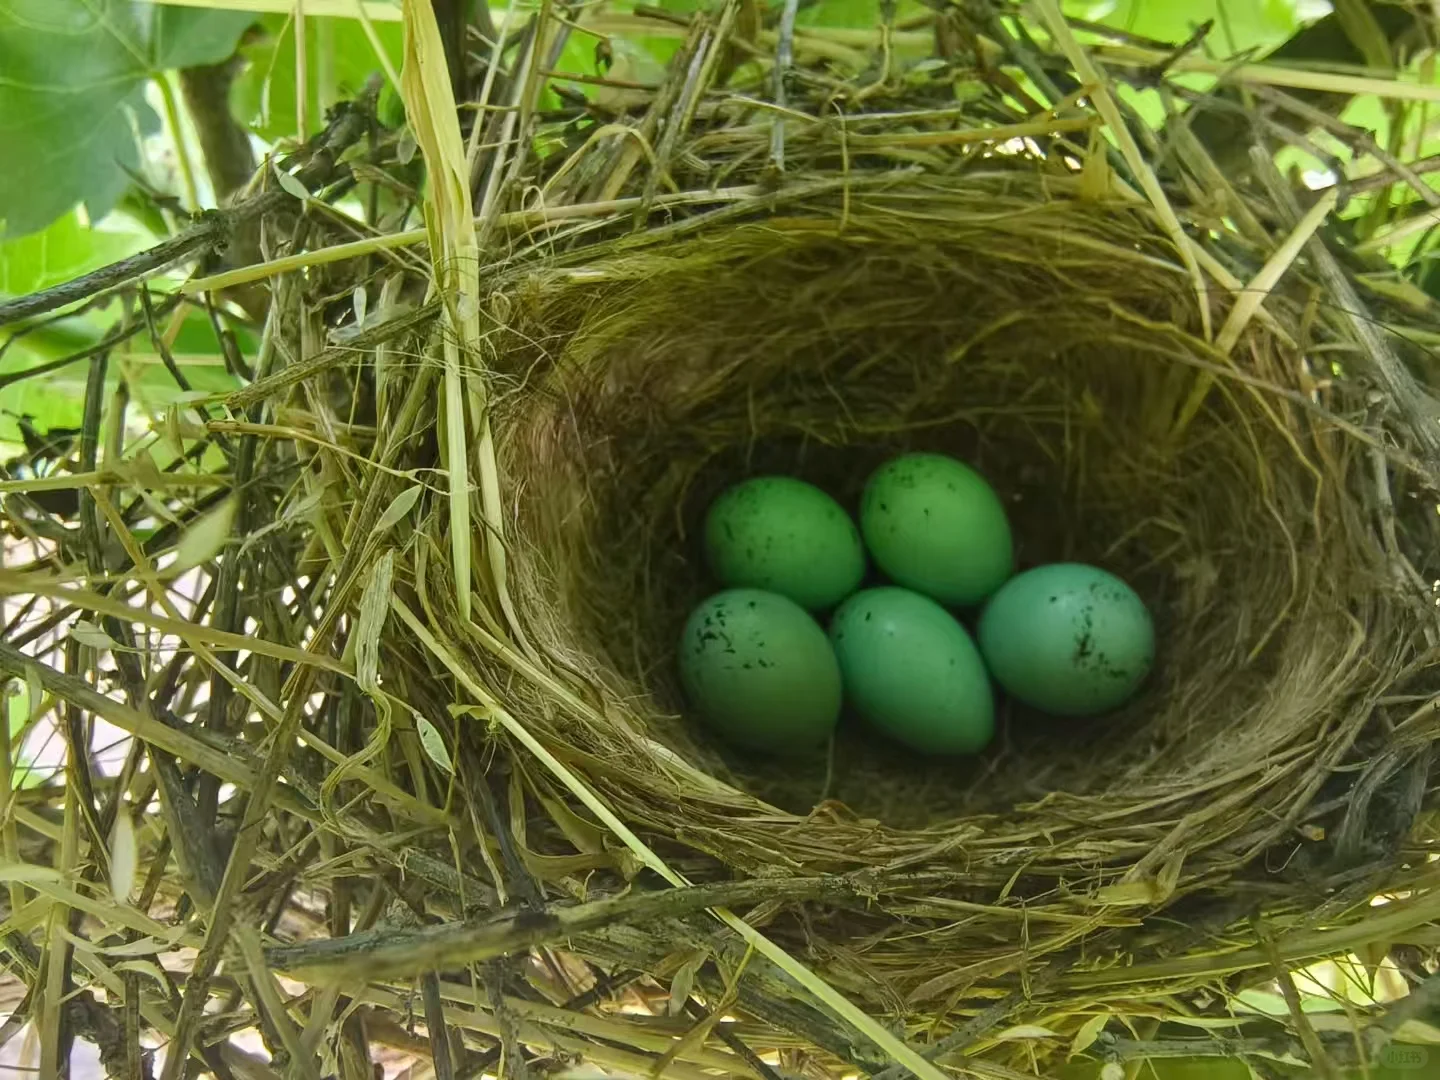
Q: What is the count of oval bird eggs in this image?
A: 5